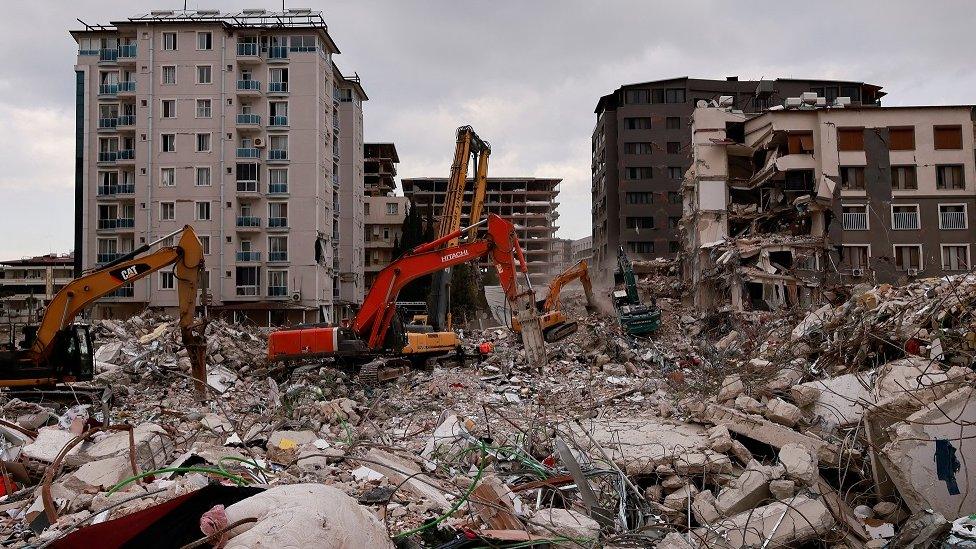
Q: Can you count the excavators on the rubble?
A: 5